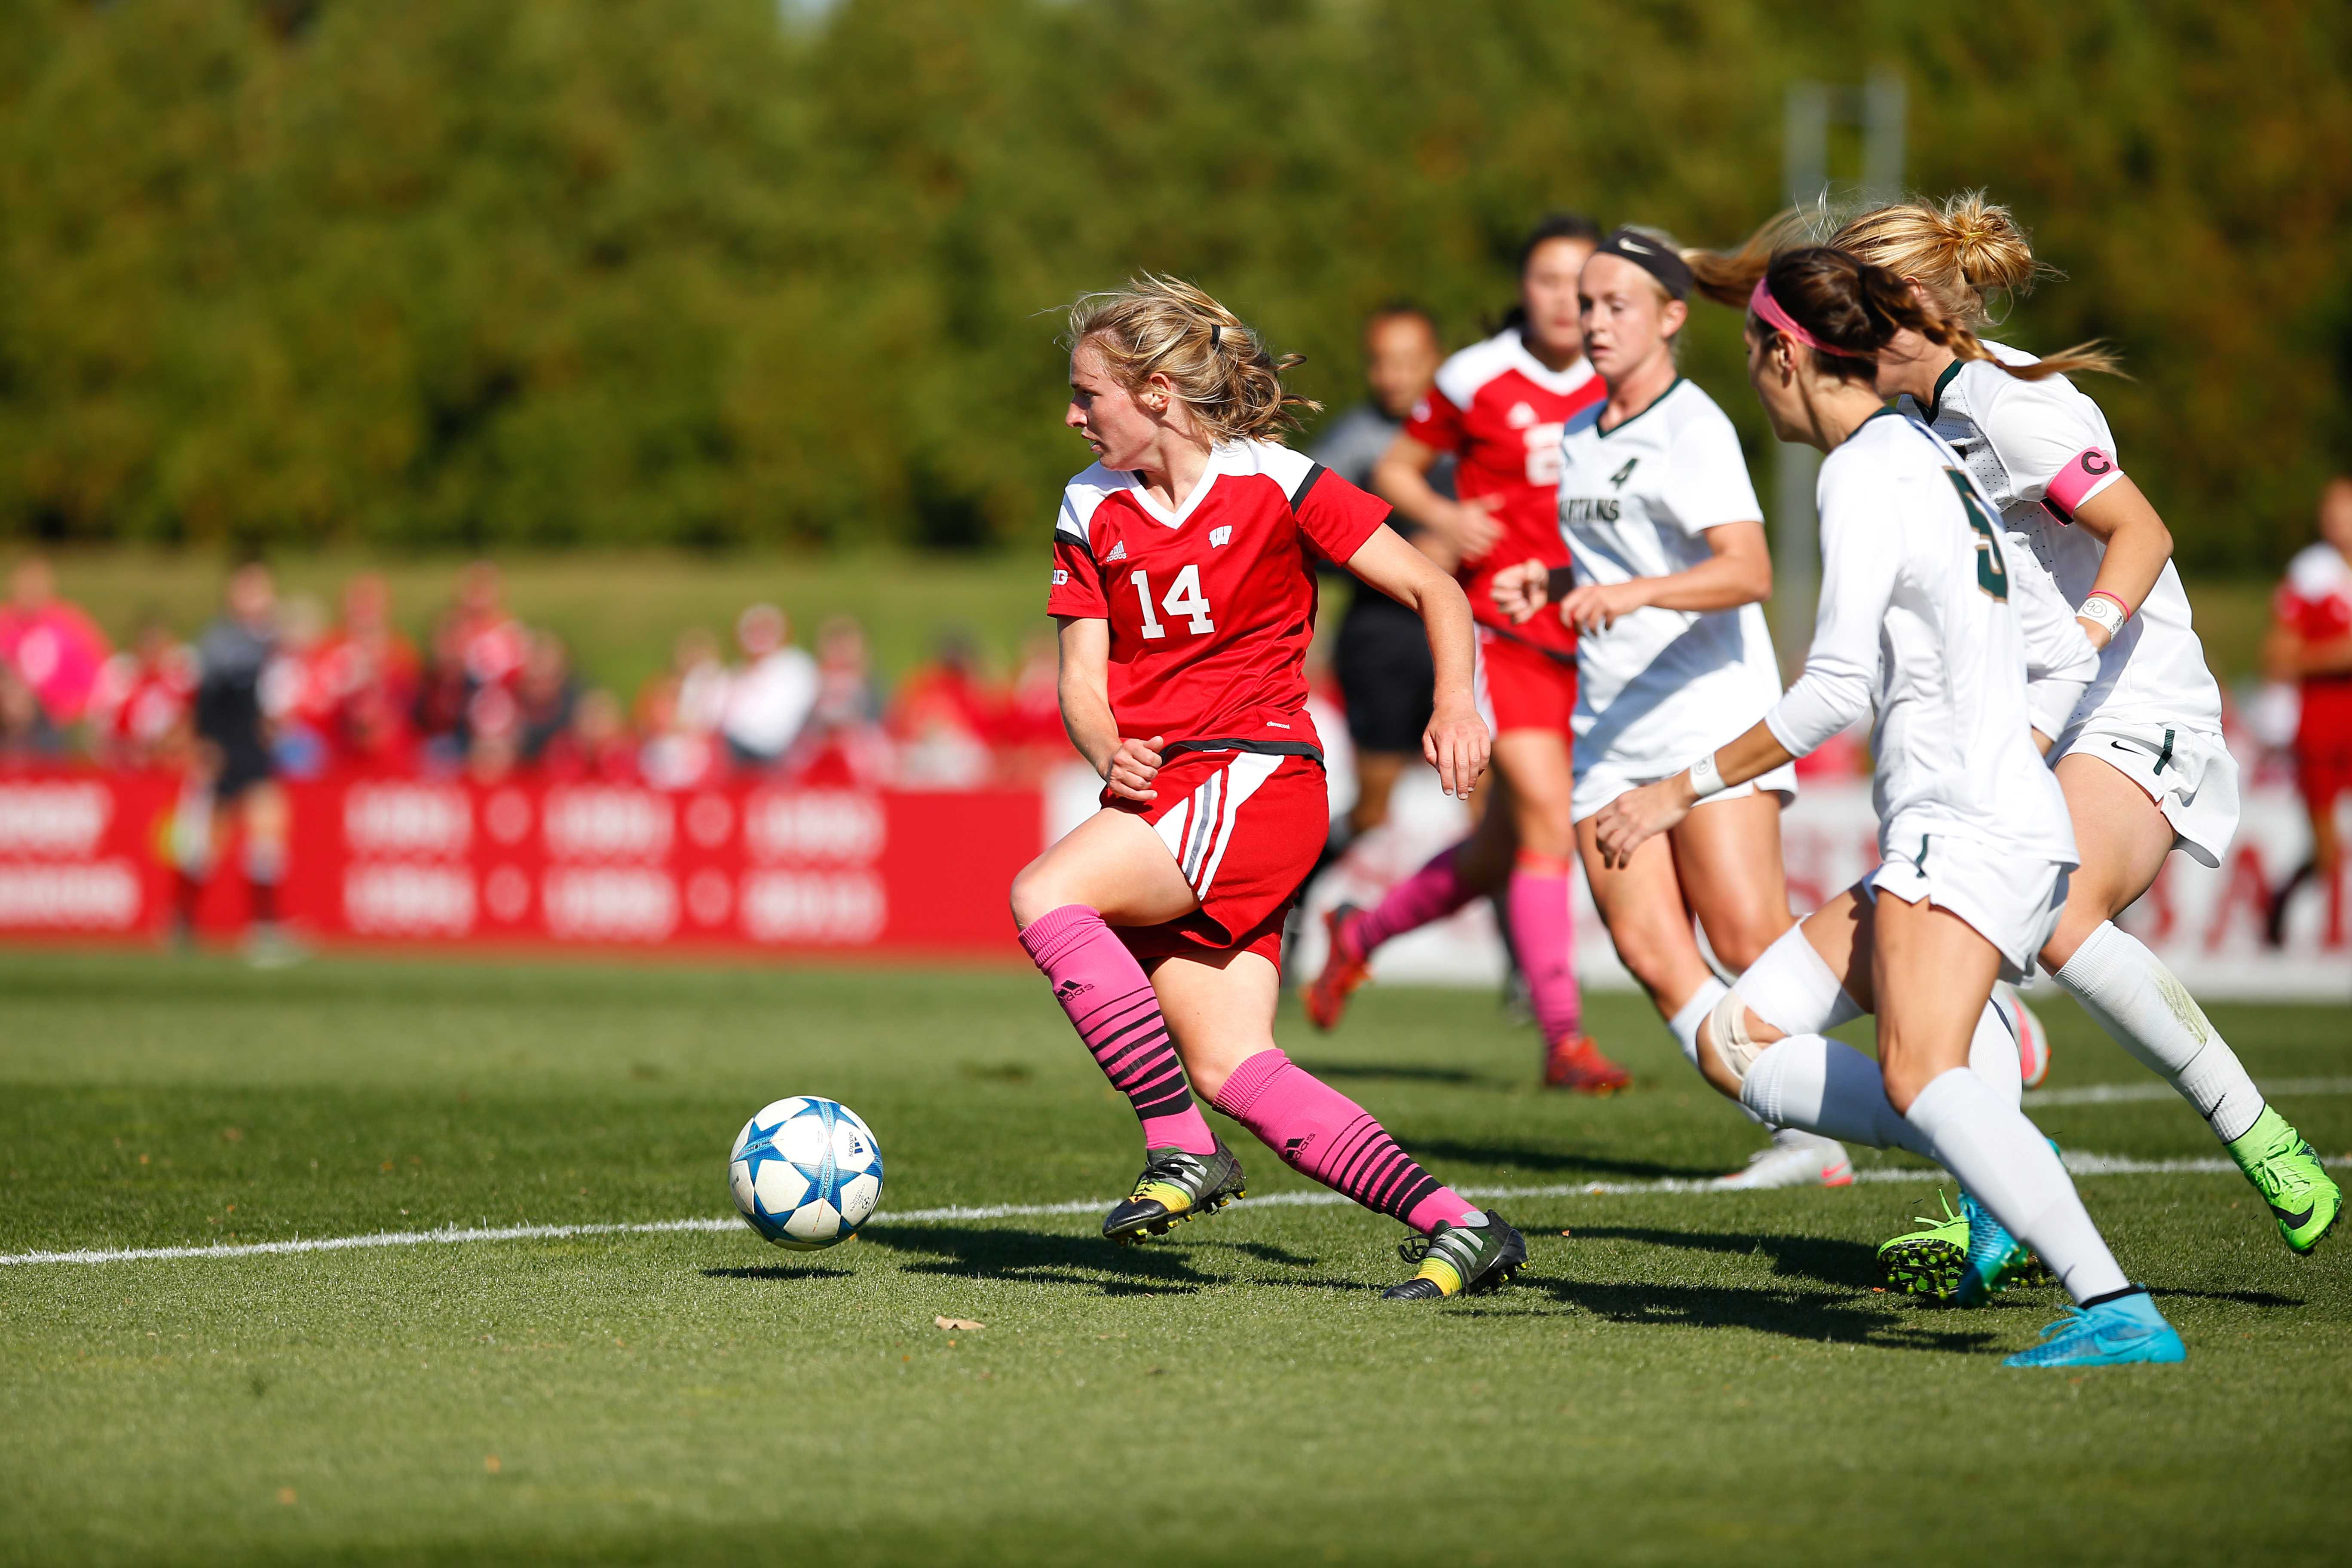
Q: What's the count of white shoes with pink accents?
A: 2